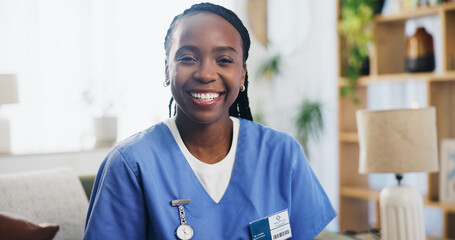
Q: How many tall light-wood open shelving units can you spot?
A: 1